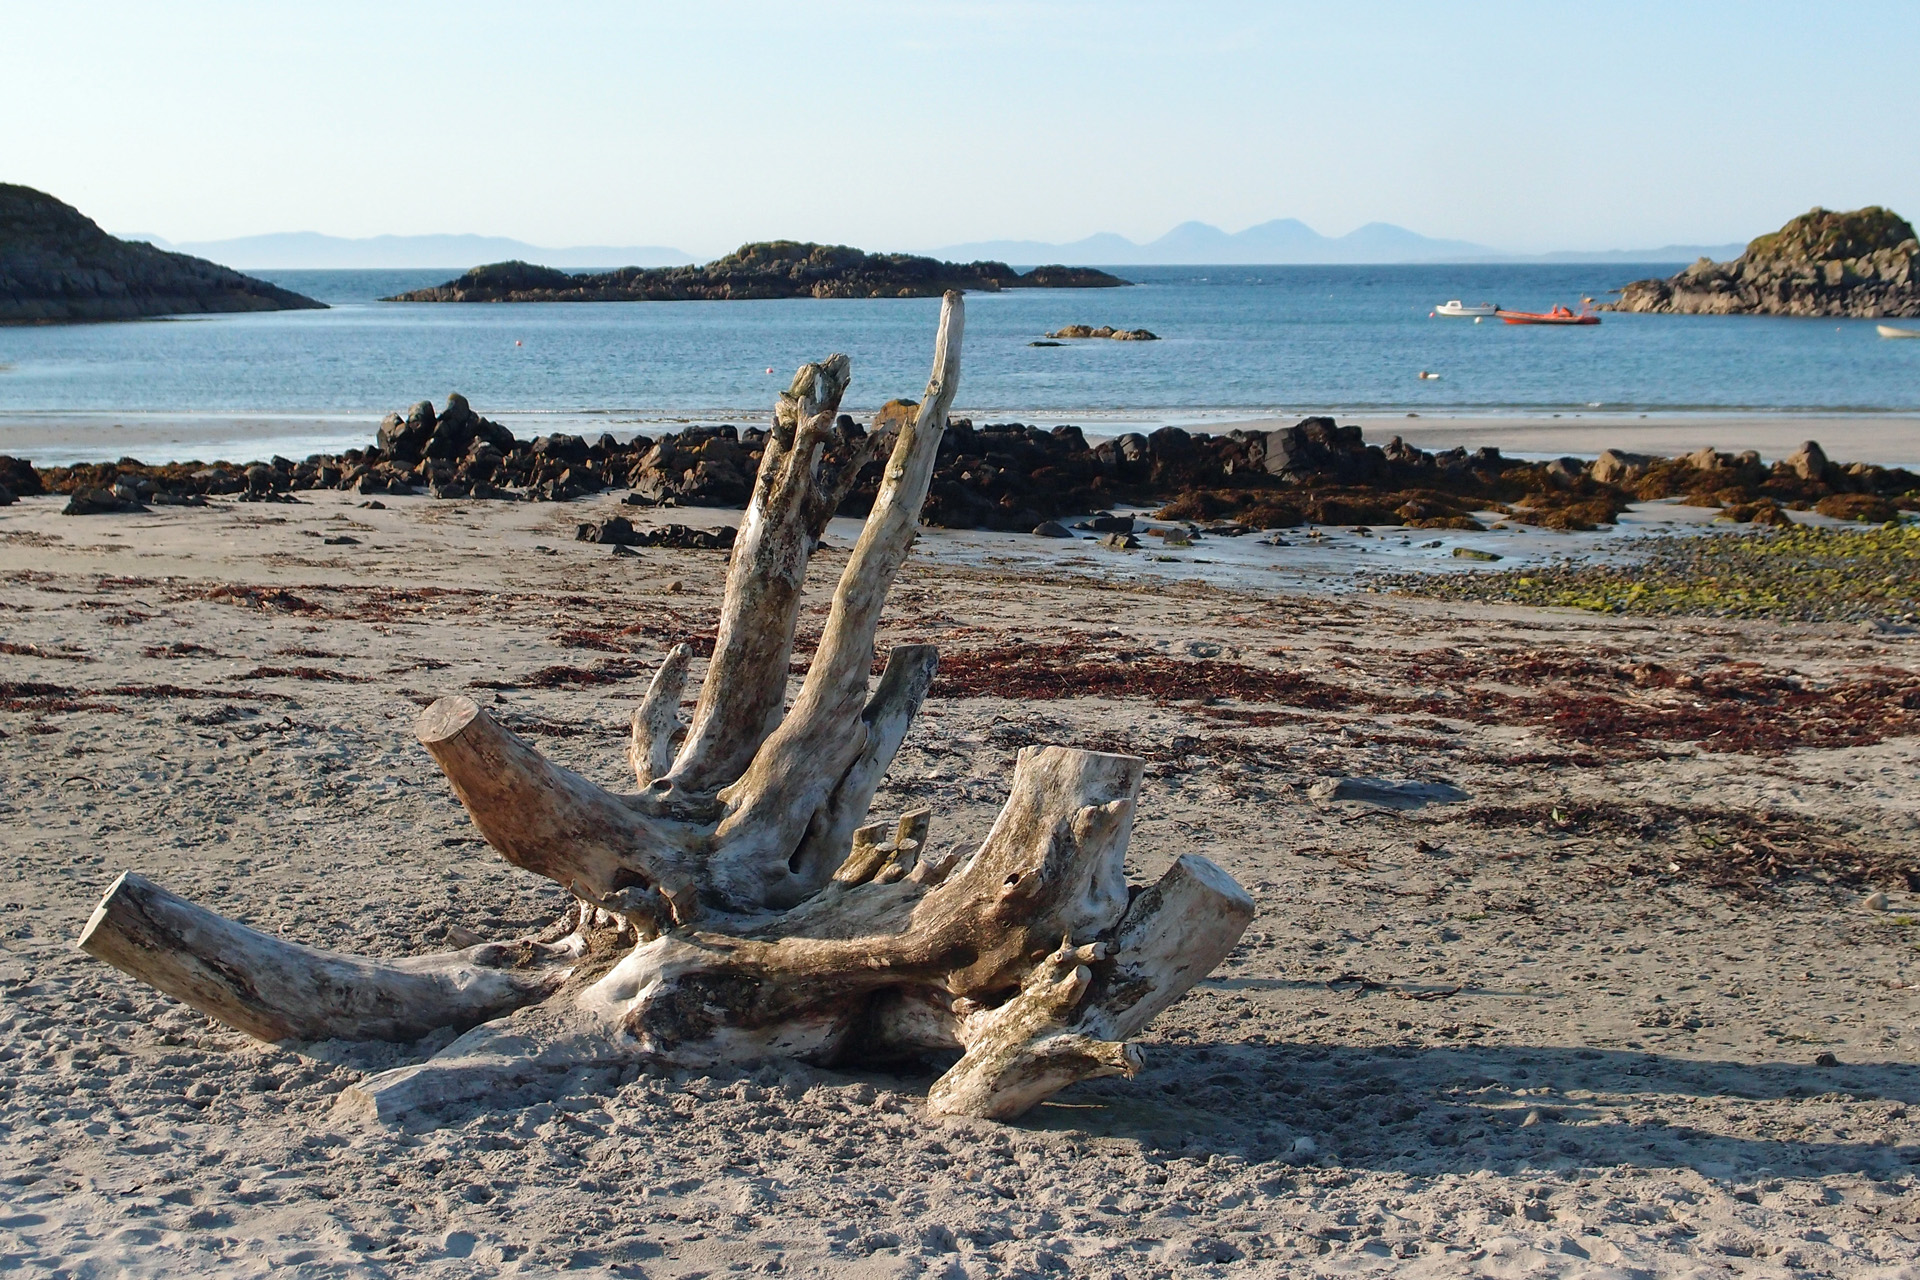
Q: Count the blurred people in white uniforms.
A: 0